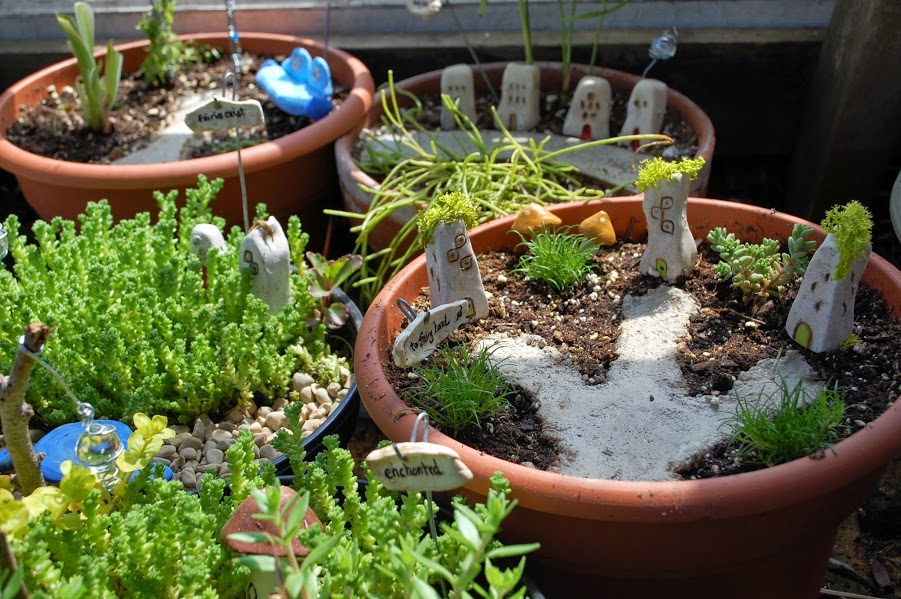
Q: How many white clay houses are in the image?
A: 9